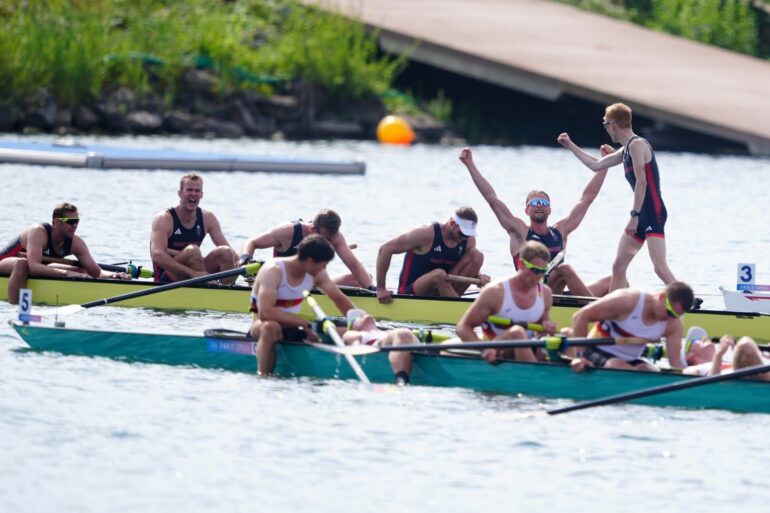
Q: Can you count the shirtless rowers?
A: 0